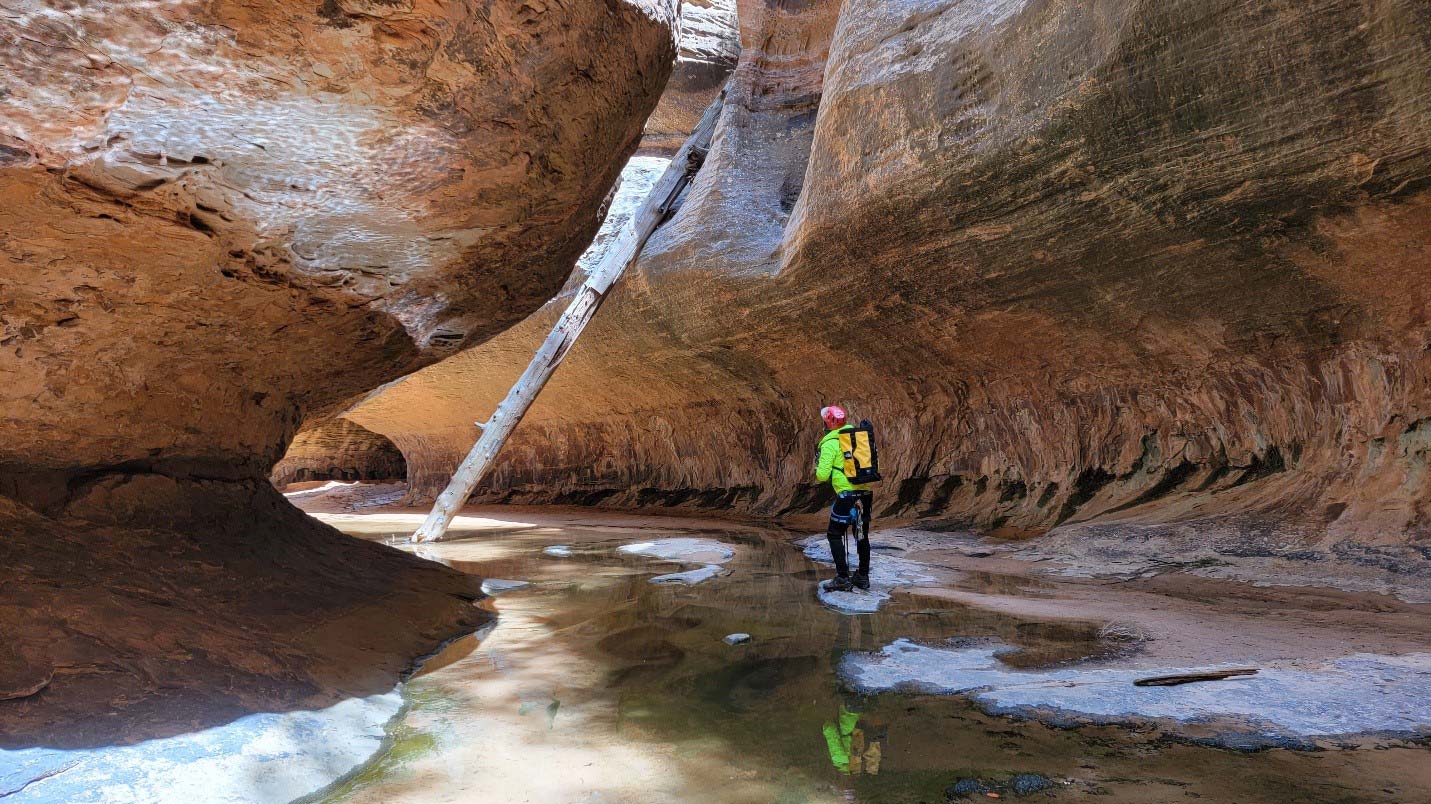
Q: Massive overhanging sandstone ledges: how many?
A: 2